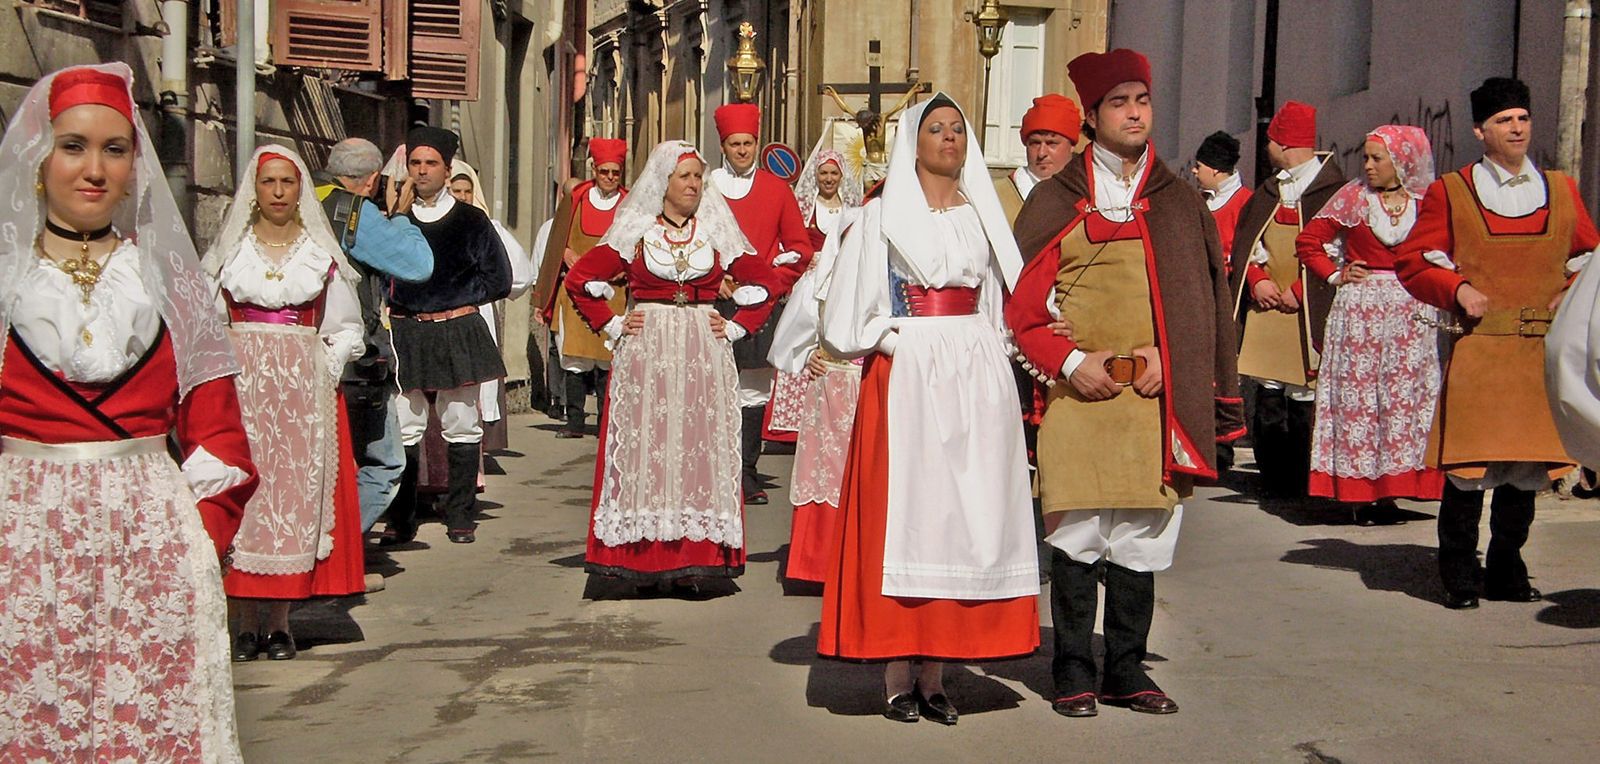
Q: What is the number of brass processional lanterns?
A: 2